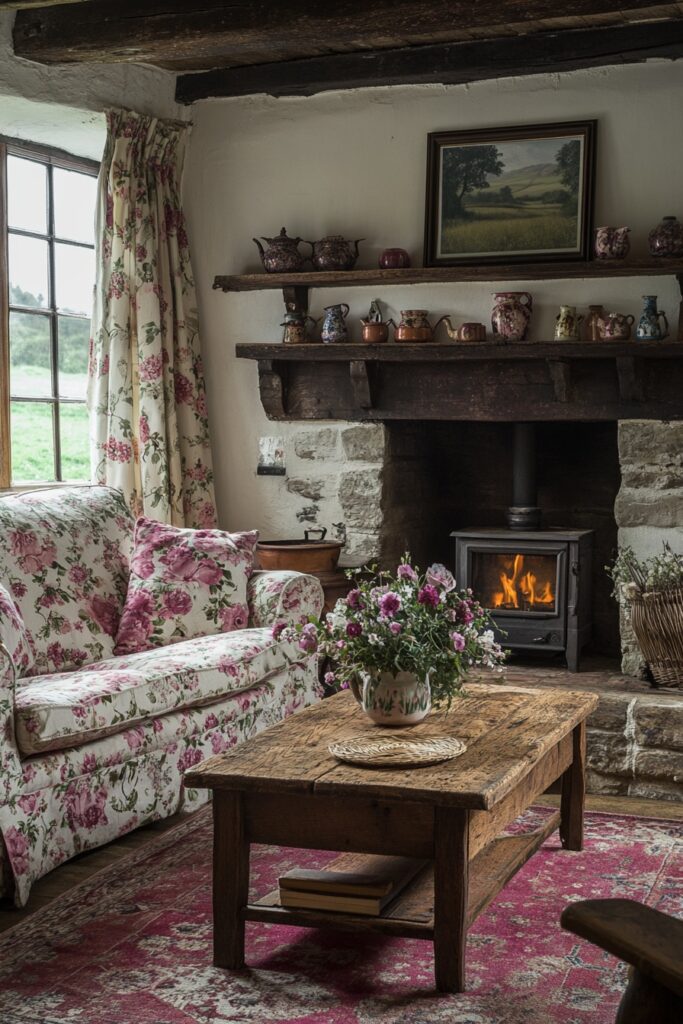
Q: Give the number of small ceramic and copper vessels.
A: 15